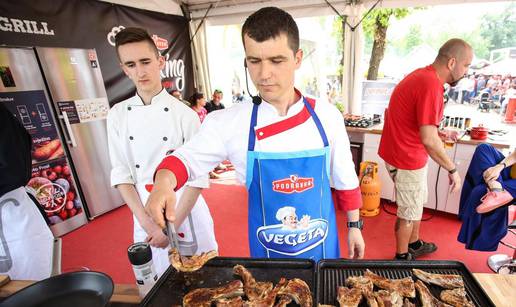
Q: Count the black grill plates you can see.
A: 2